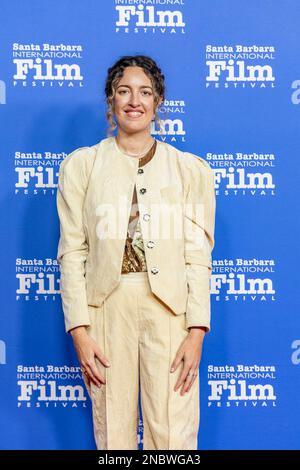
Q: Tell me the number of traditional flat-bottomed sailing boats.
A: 0